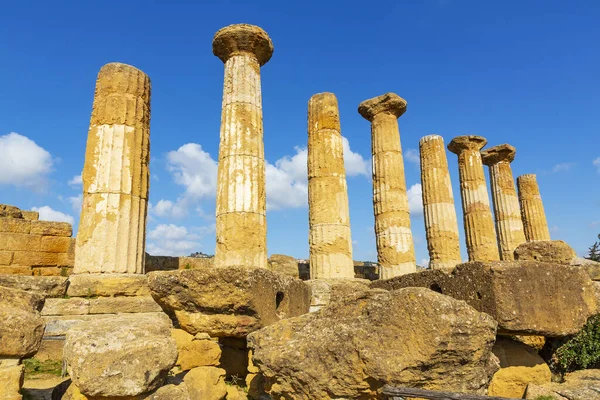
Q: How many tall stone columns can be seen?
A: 8